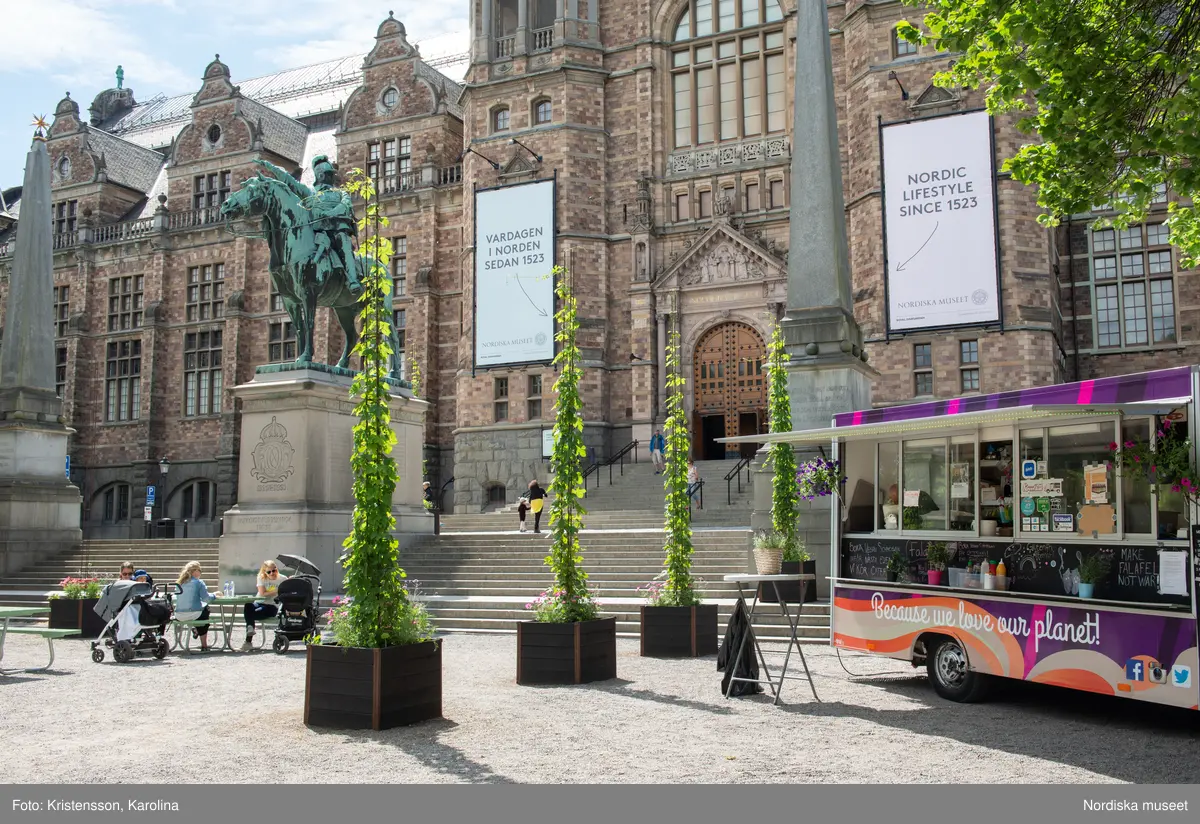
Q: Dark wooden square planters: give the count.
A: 5